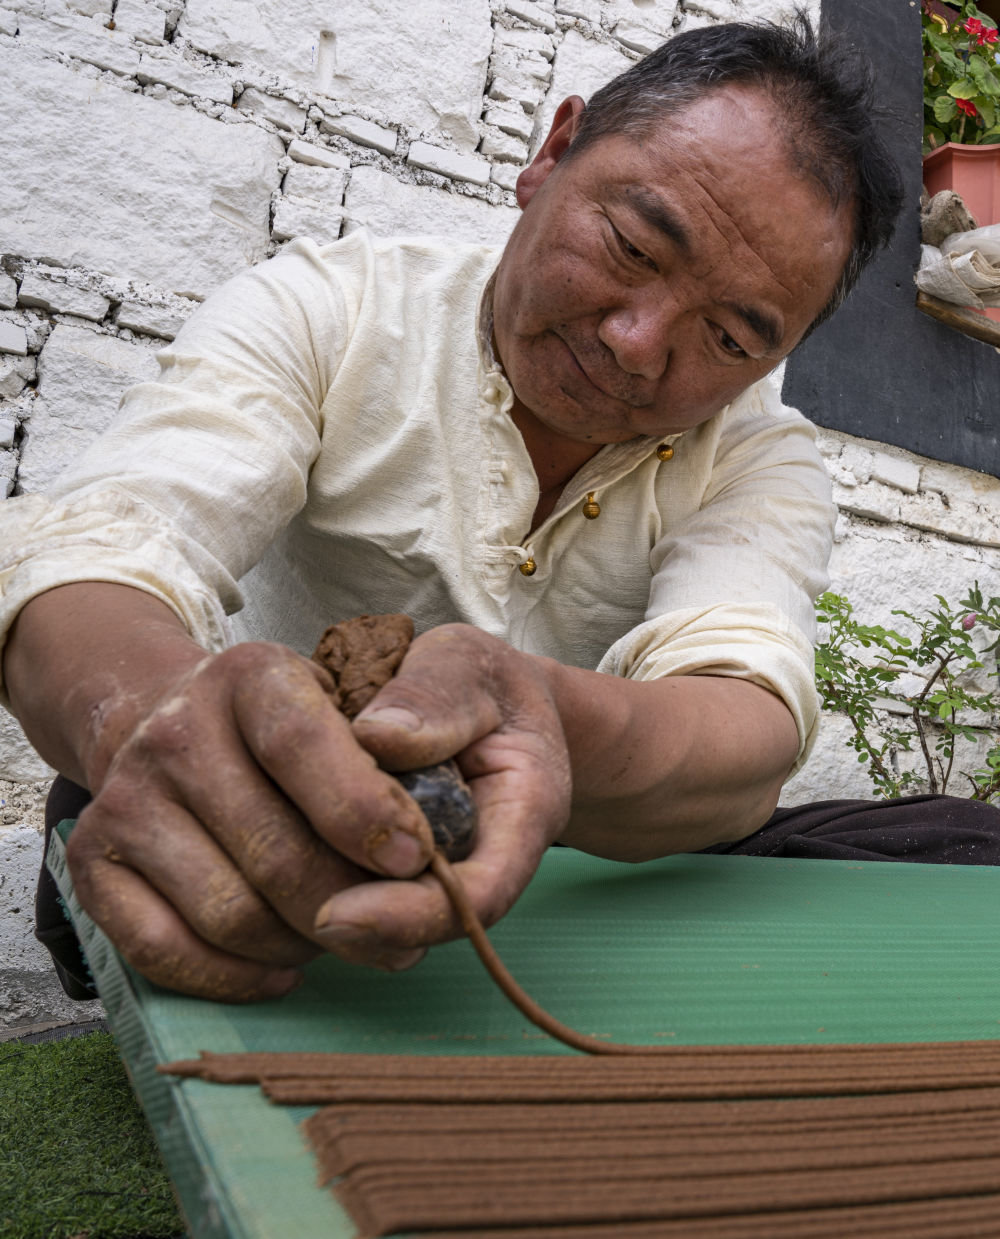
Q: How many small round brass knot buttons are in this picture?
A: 3